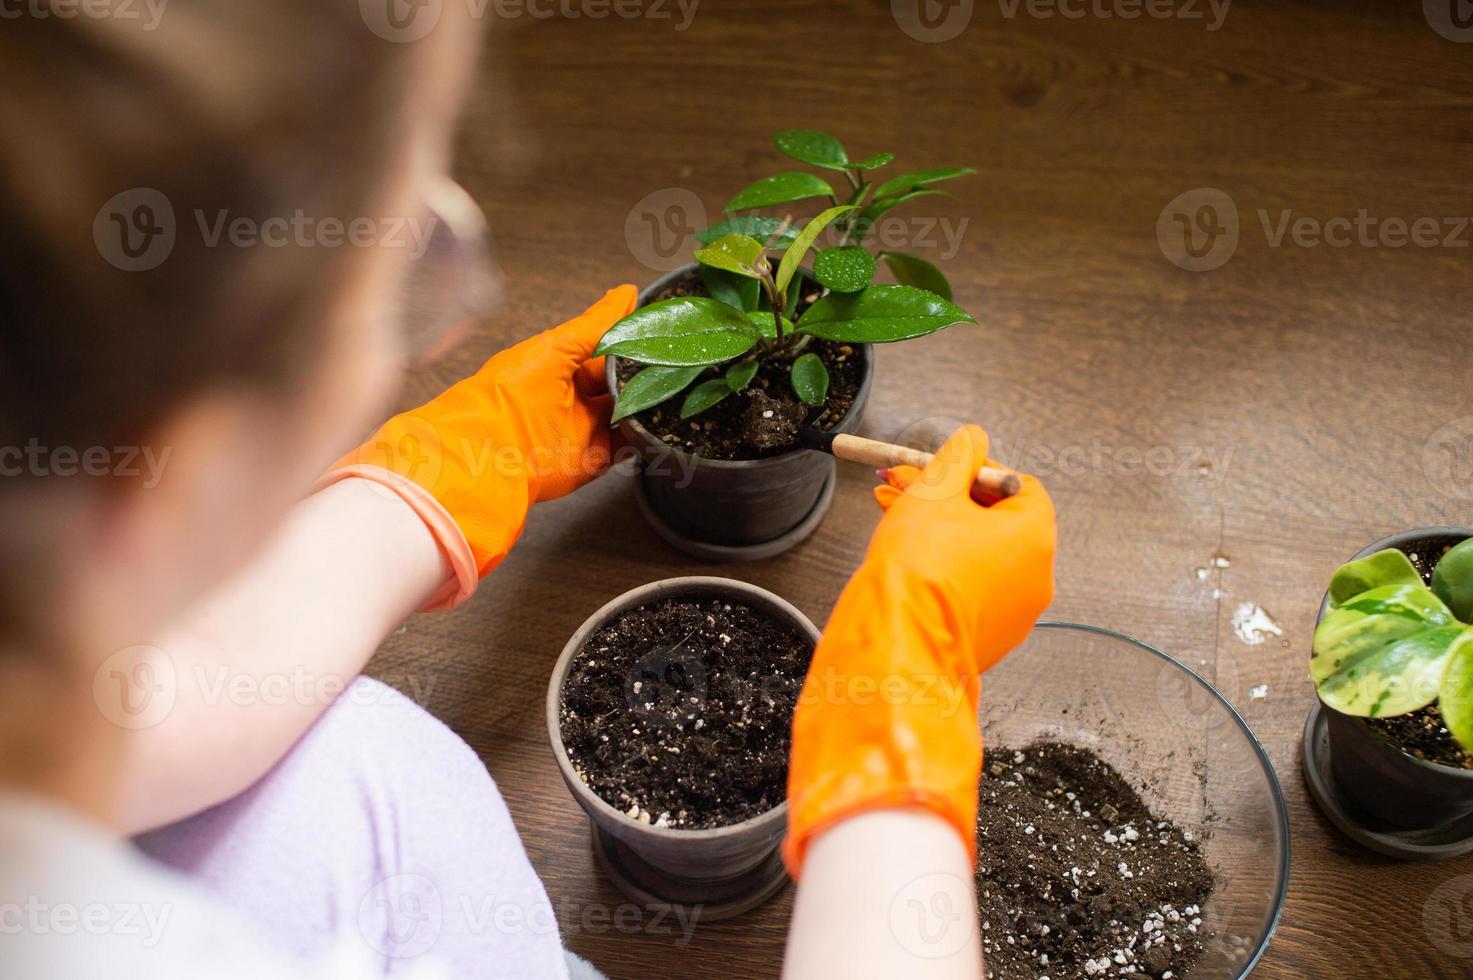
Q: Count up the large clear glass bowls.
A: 1